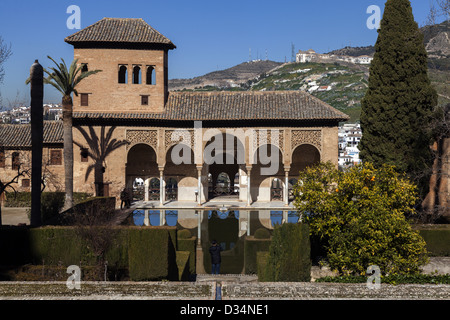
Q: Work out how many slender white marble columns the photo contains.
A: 4